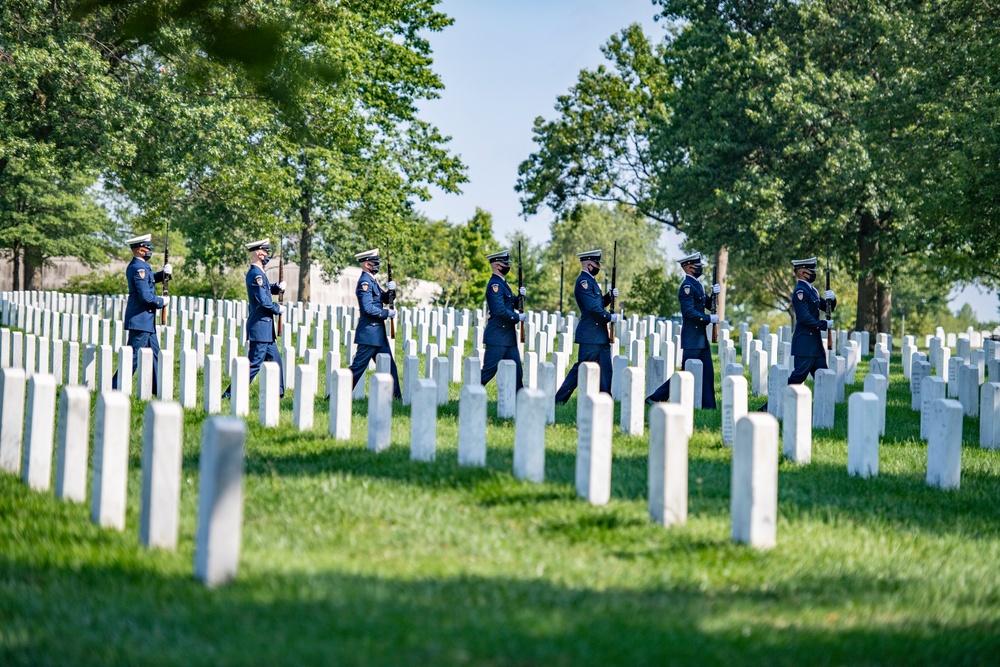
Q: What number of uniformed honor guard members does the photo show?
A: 7